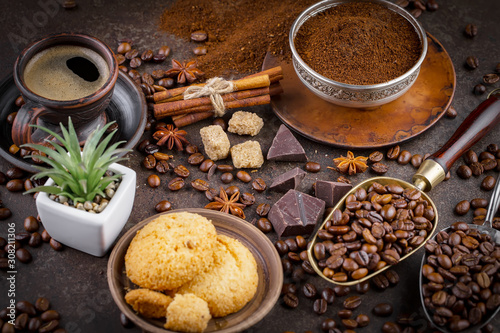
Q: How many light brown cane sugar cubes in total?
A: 3